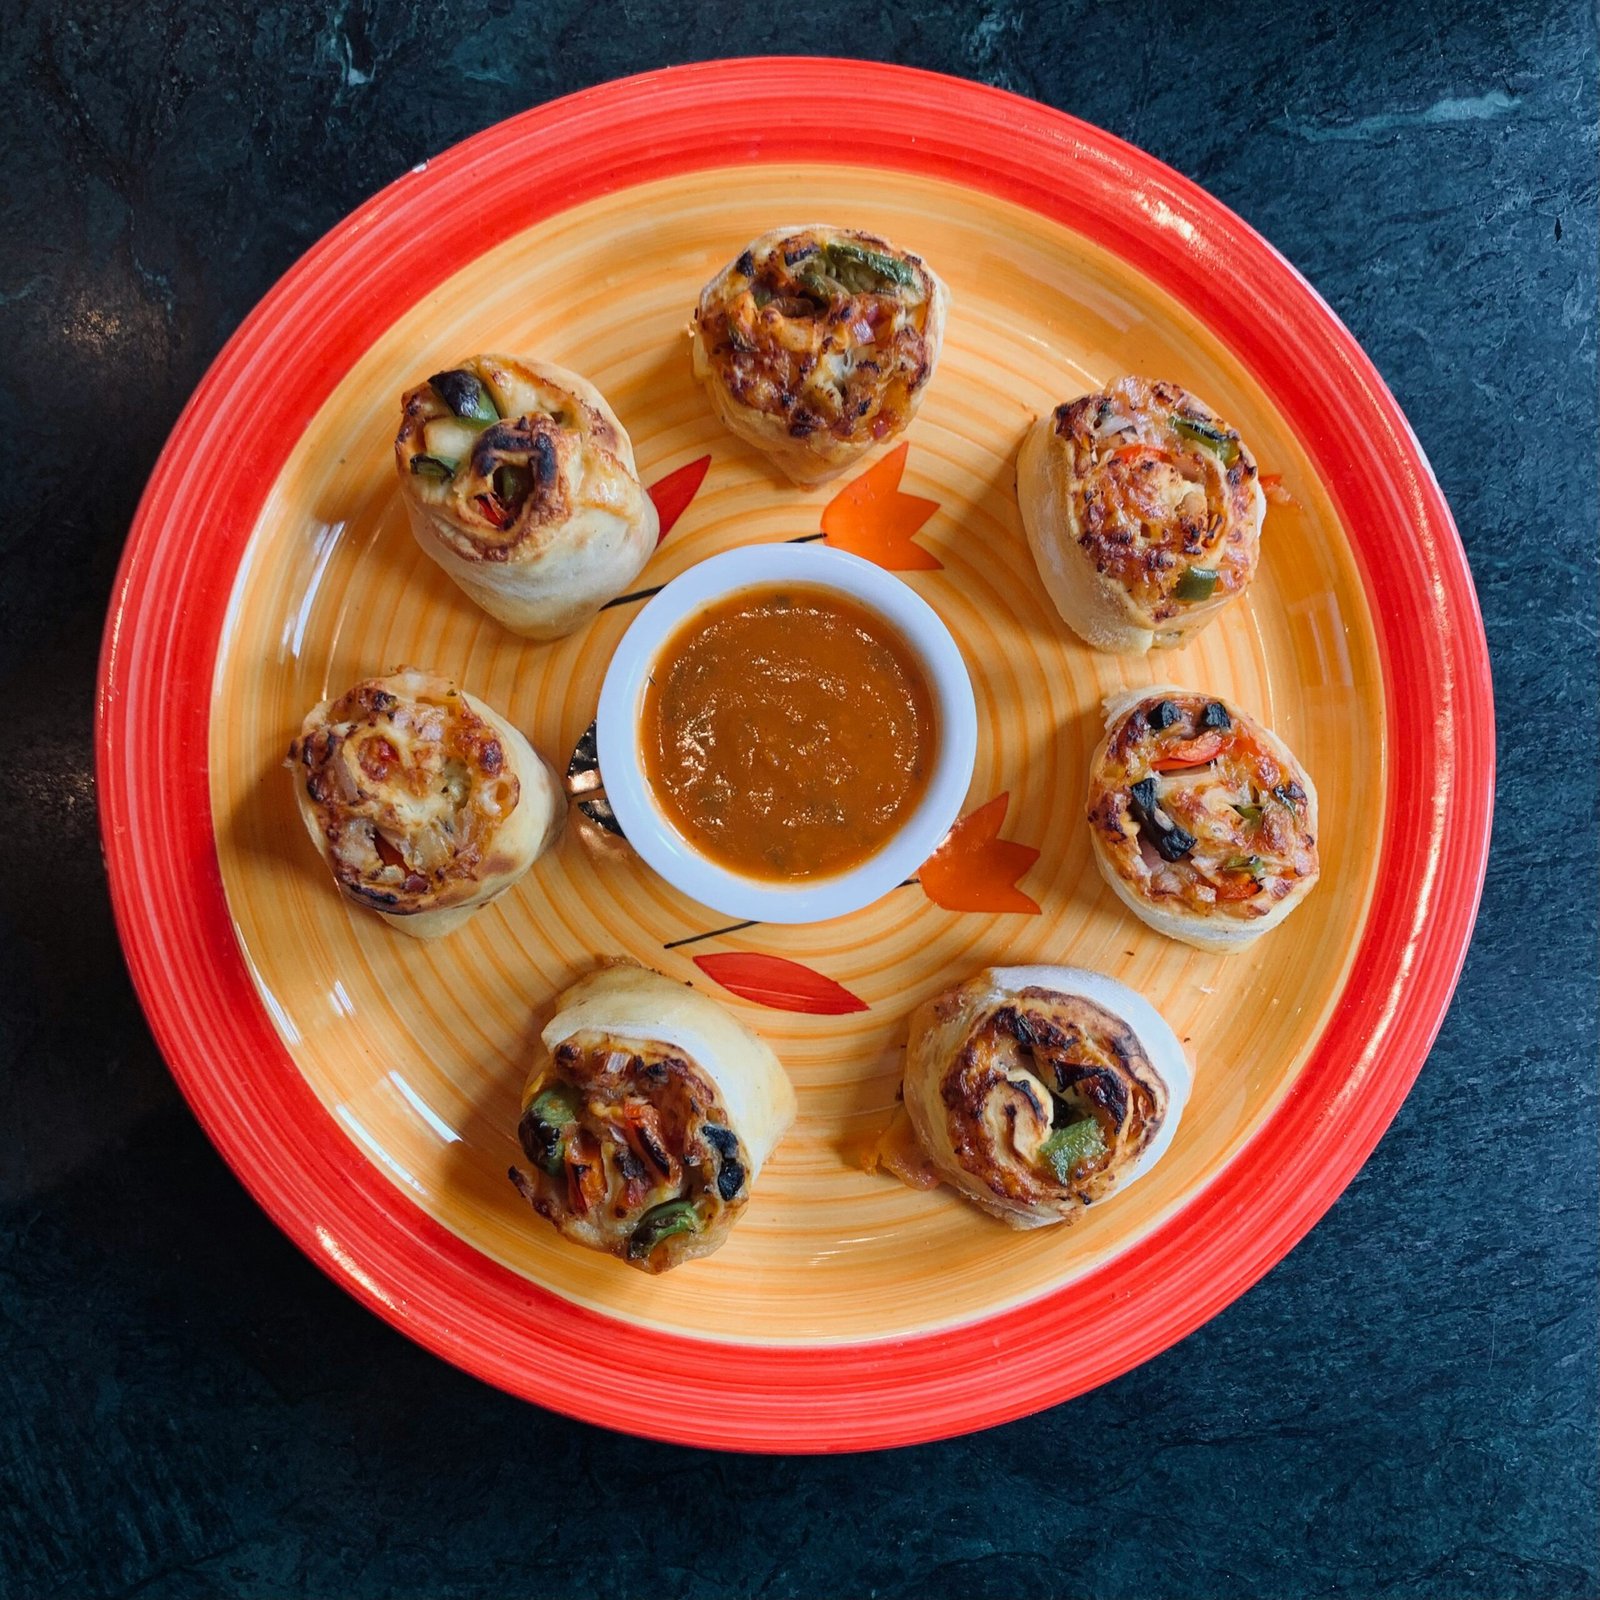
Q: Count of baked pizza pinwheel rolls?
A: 7